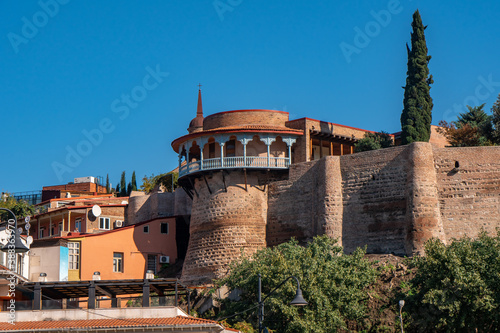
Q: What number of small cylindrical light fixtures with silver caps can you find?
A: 3